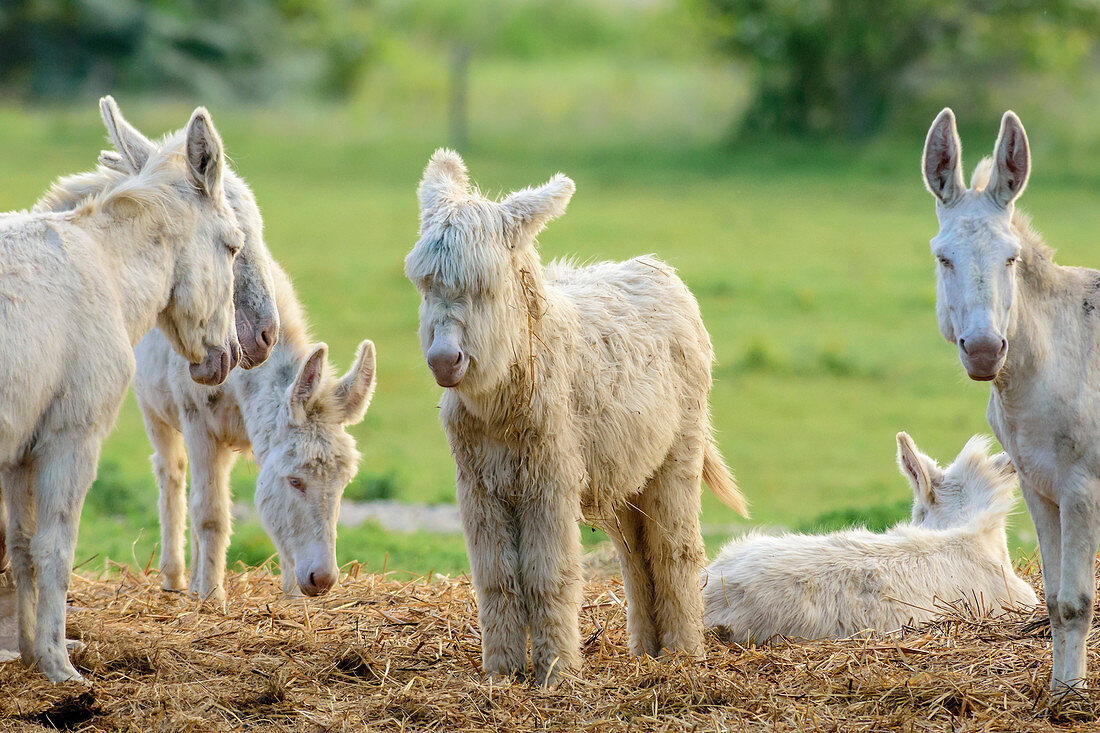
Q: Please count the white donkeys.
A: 6